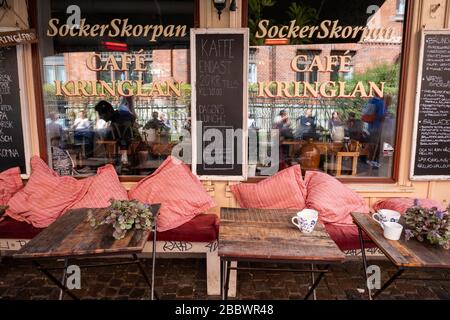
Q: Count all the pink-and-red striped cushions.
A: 7